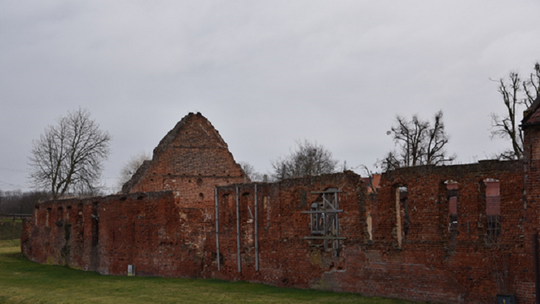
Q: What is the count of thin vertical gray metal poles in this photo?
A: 3